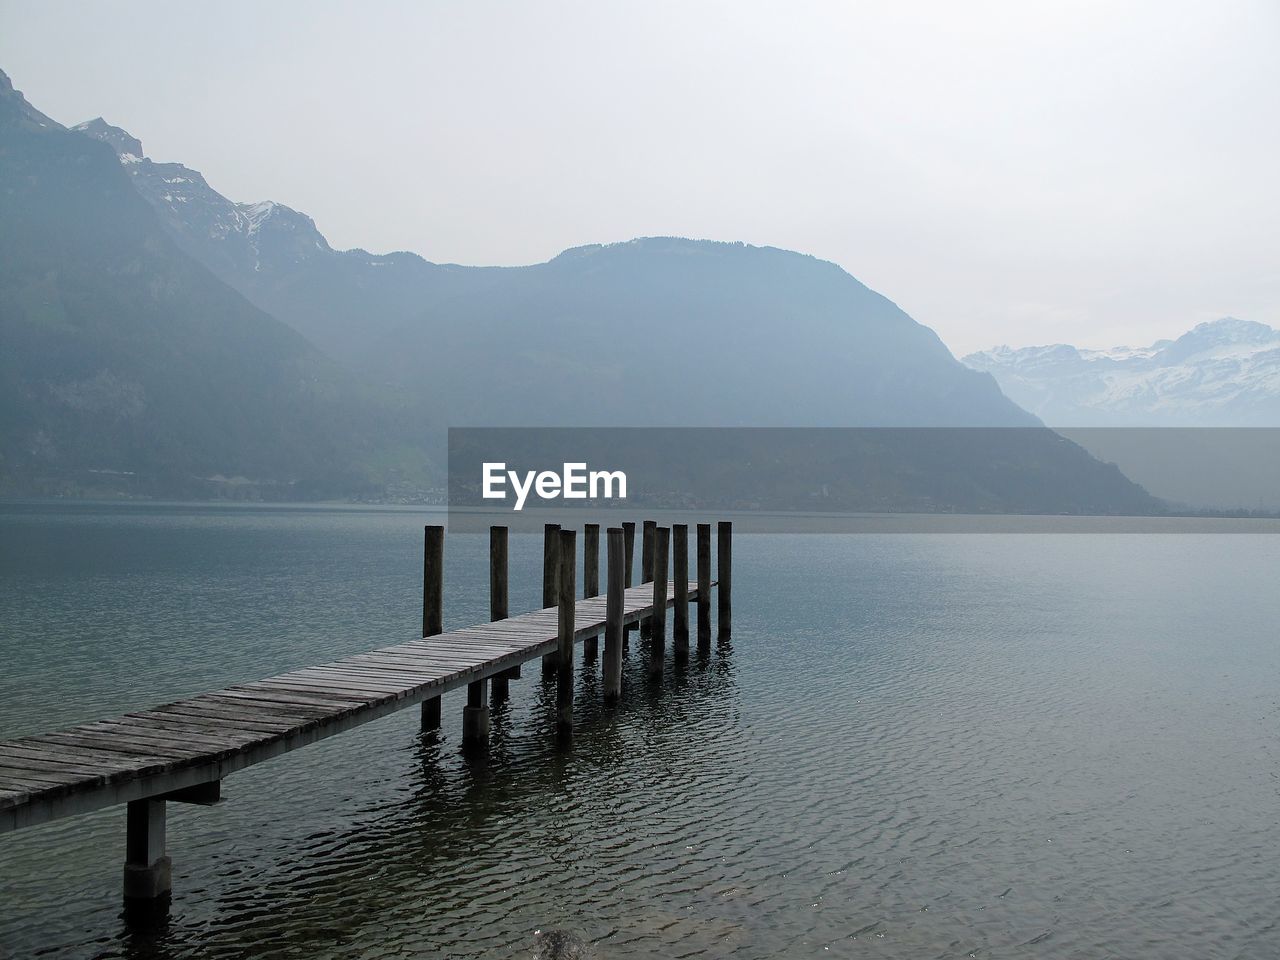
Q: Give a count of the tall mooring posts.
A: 12